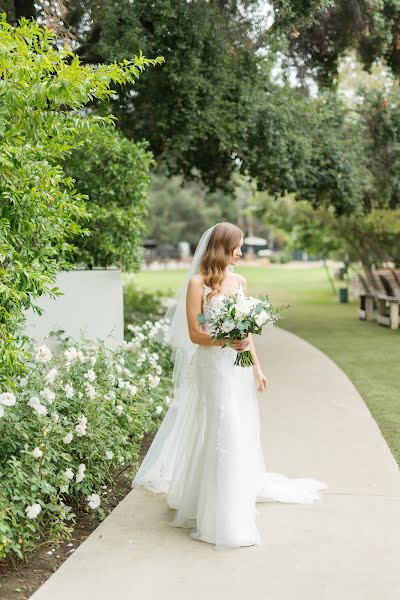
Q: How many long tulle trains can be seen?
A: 1